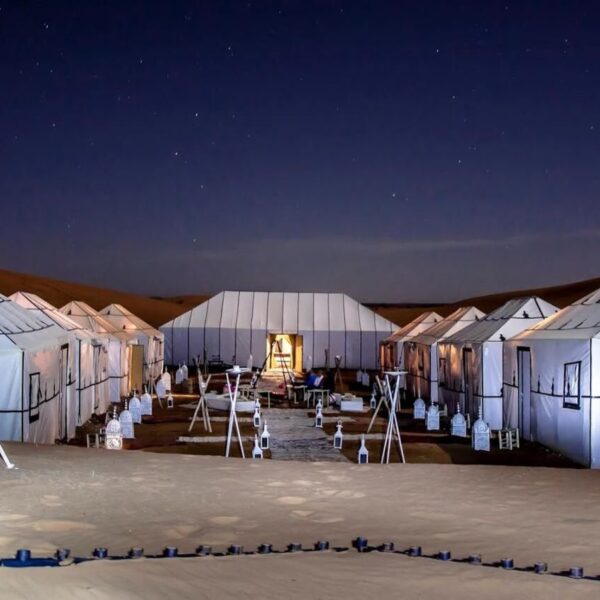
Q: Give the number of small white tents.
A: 8